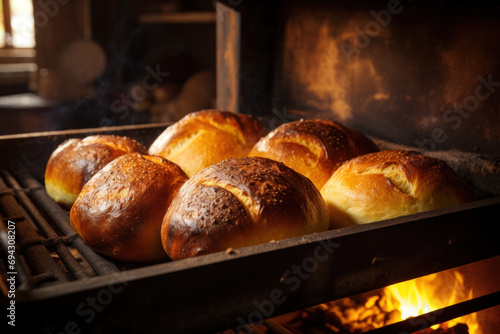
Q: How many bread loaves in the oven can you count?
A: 6